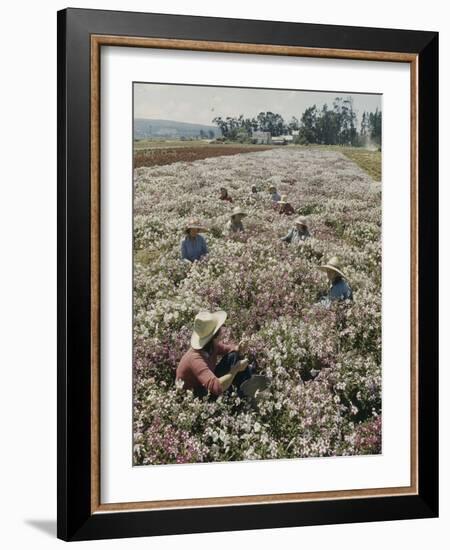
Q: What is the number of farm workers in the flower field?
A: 9